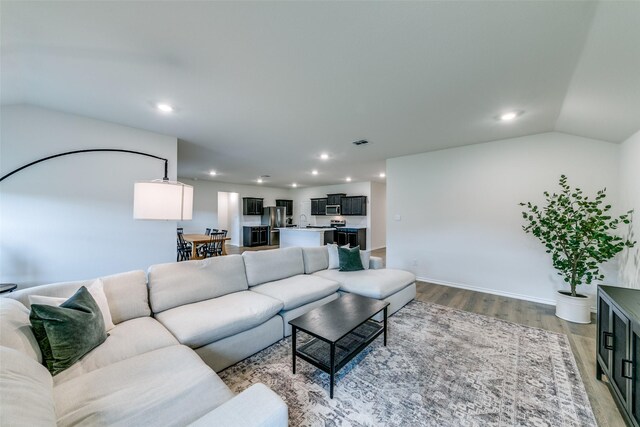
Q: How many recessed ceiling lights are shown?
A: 9